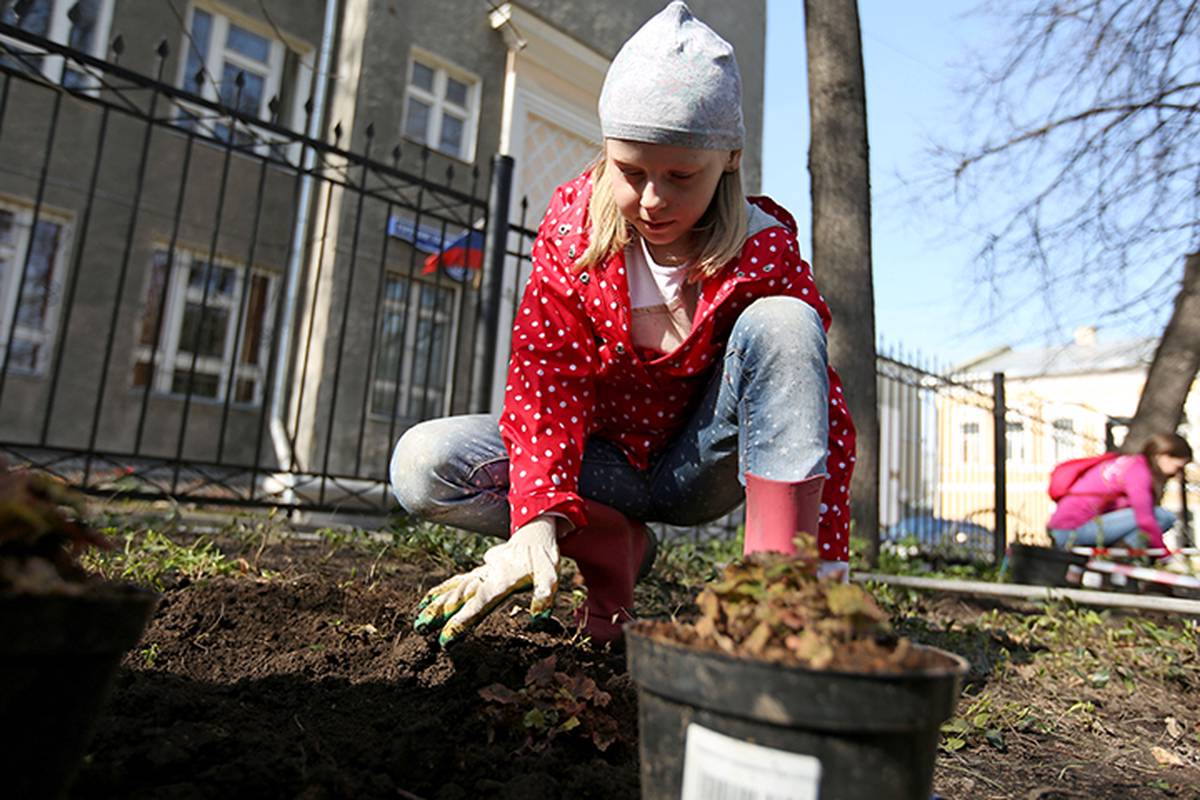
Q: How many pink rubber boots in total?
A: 2